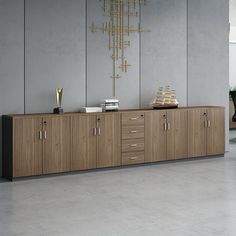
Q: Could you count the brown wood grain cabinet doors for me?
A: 8